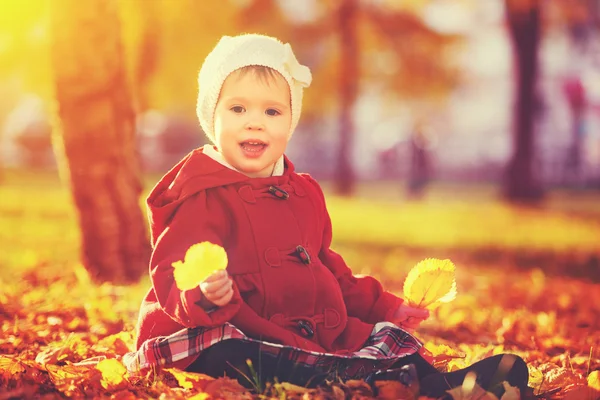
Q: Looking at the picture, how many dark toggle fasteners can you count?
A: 3